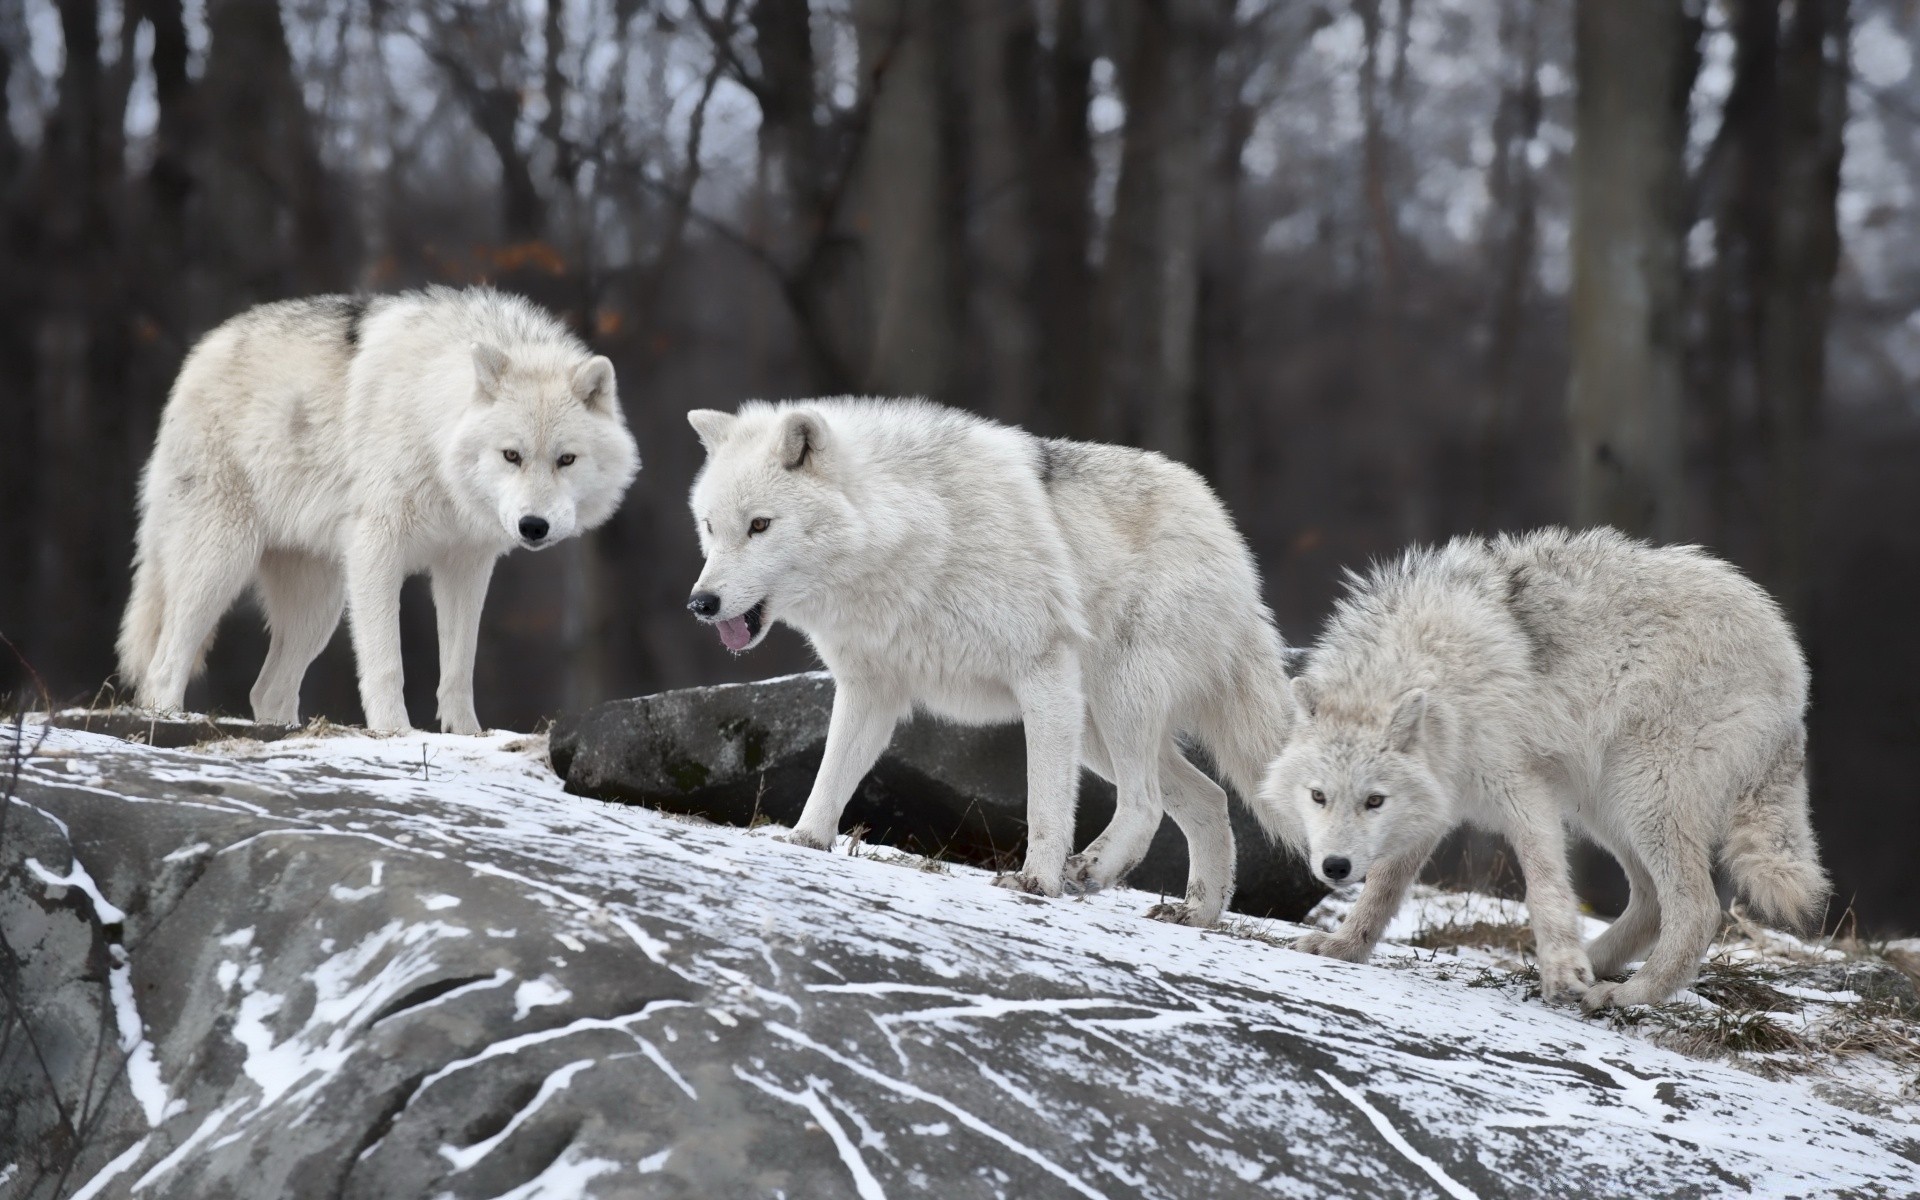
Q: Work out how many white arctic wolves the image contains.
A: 3